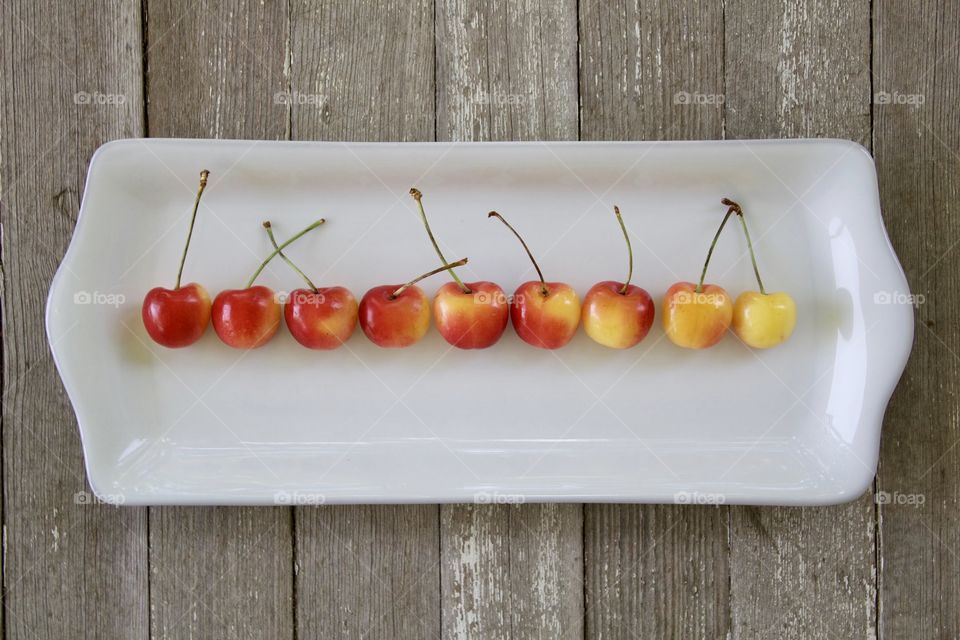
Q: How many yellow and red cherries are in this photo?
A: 9